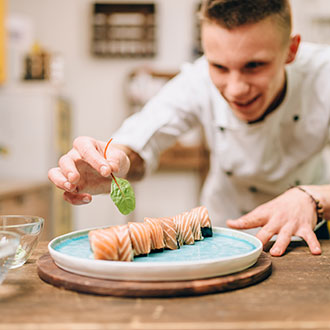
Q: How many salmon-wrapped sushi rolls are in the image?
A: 8